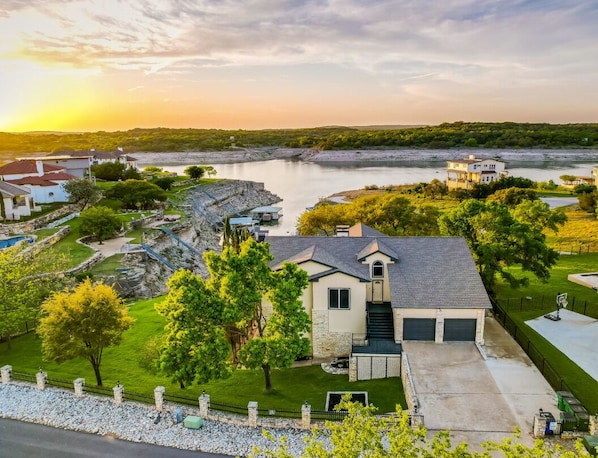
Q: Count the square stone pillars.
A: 11